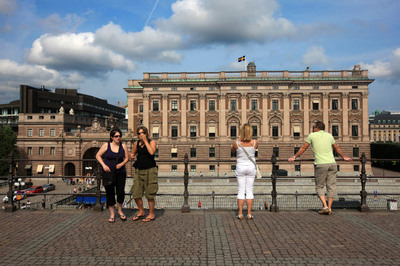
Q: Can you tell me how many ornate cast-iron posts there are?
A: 5